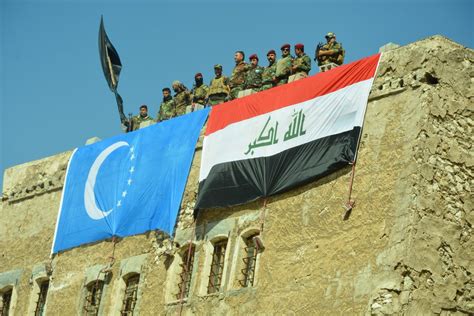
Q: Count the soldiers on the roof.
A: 11